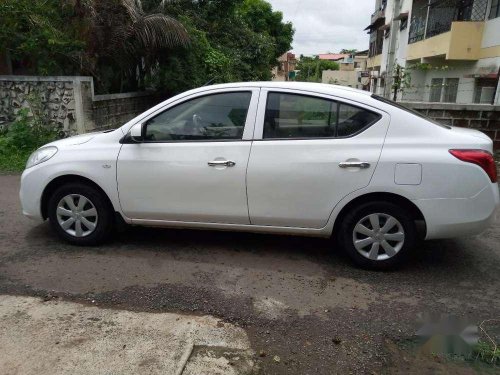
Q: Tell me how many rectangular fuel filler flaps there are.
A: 1